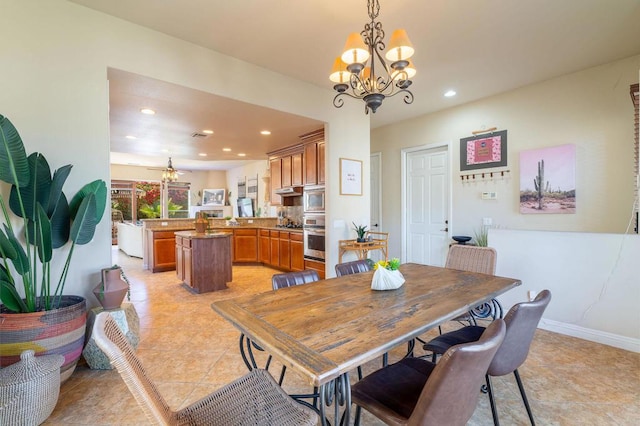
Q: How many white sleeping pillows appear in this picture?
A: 0